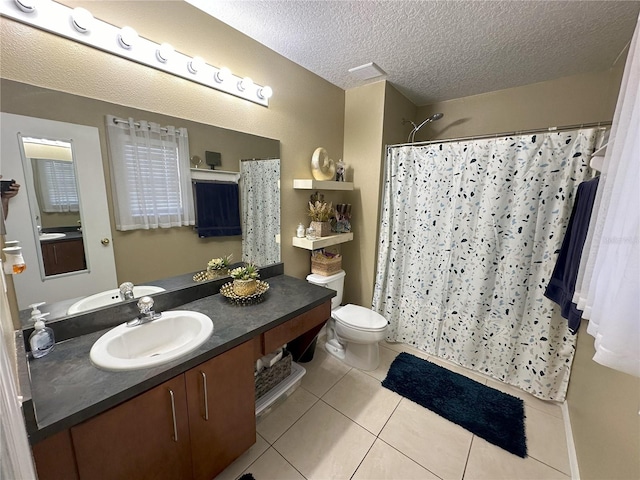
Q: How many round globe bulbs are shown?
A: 8